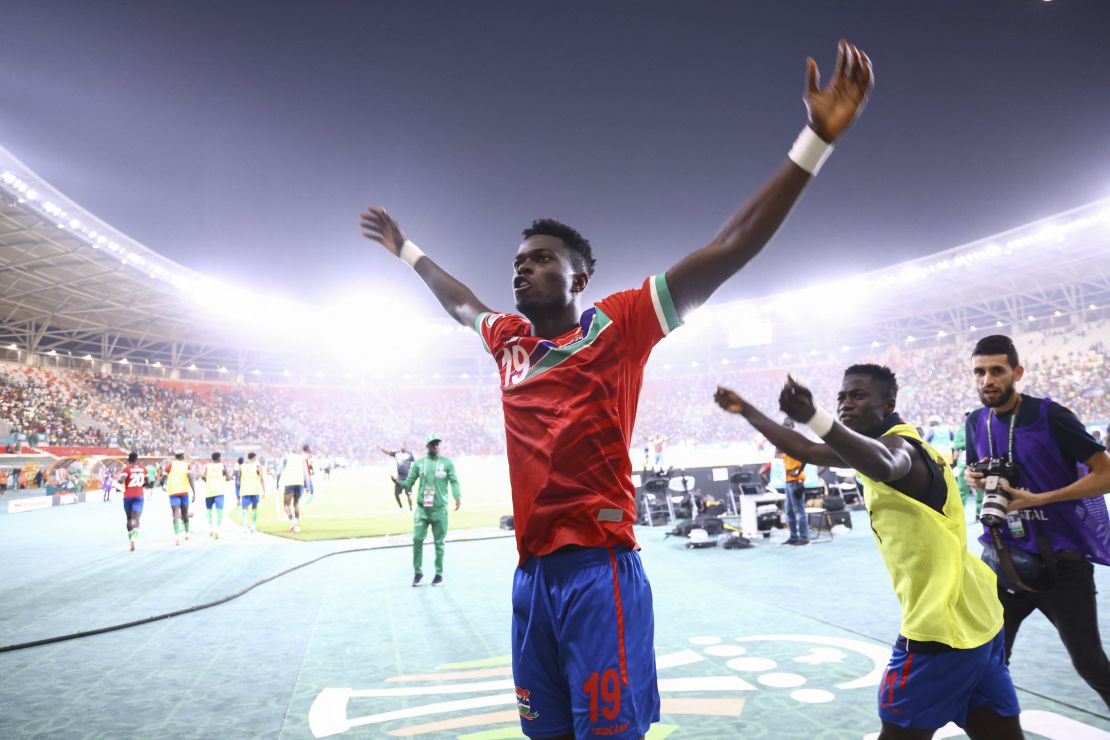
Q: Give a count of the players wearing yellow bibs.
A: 5